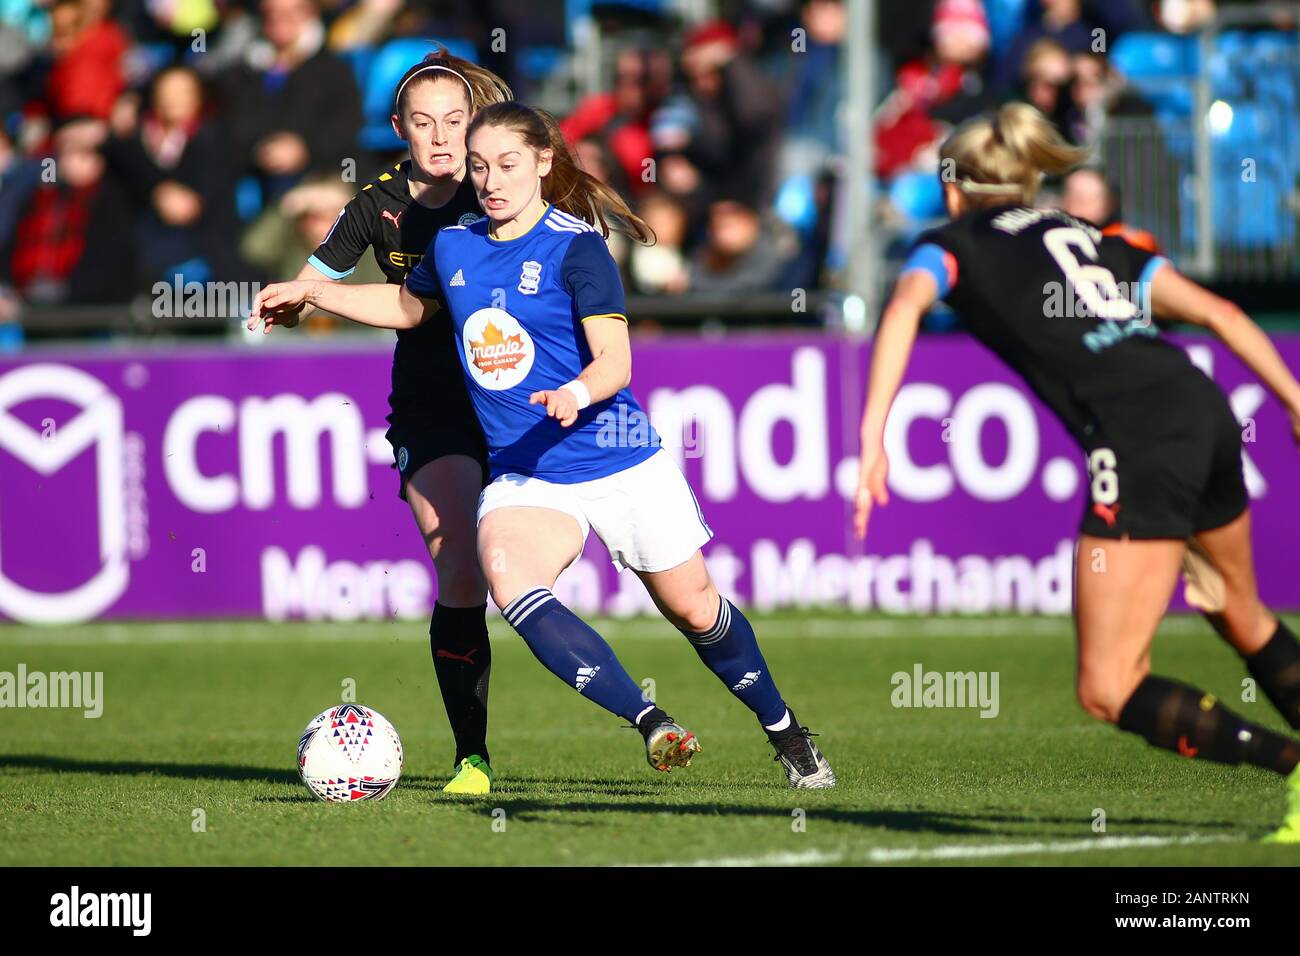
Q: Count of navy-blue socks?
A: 2